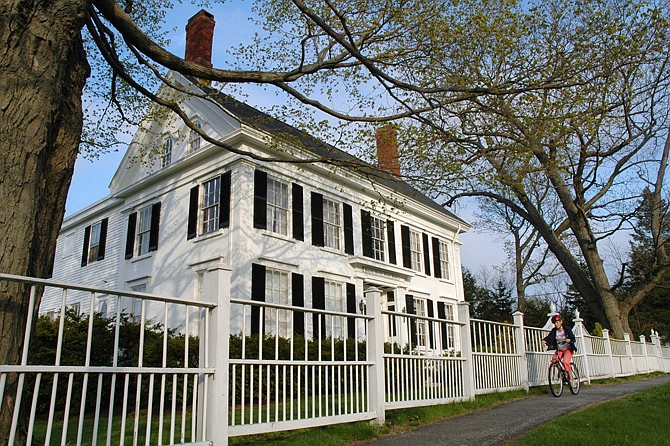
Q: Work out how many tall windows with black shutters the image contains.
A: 12